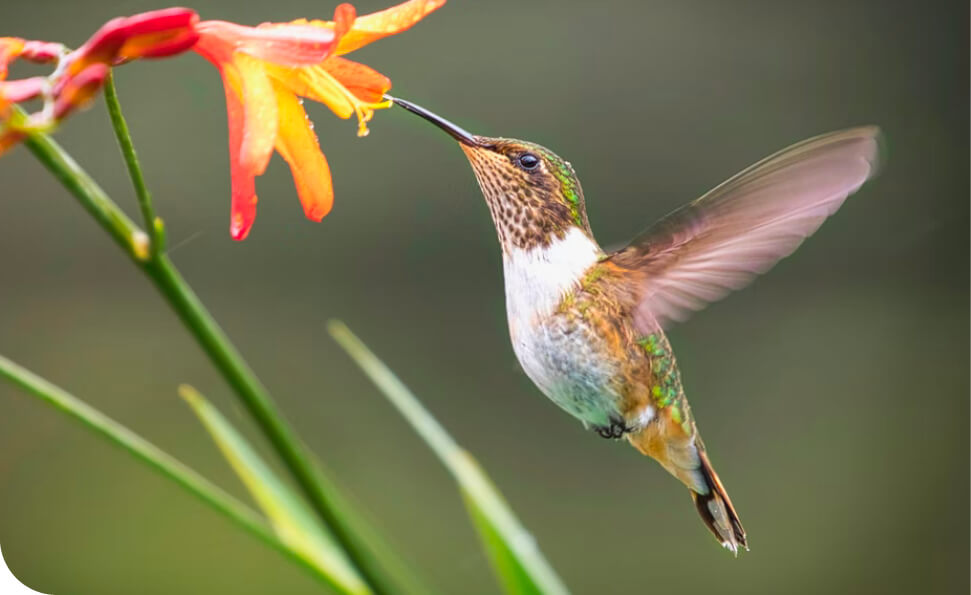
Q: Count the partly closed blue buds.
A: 0